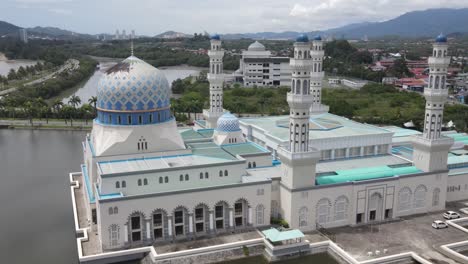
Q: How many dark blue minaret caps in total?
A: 4